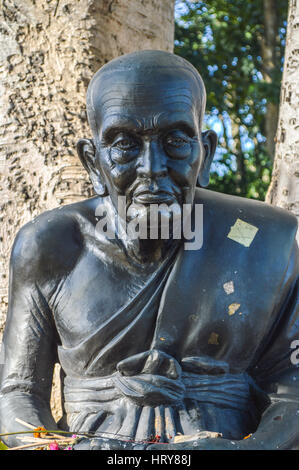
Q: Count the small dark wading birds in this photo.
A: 0